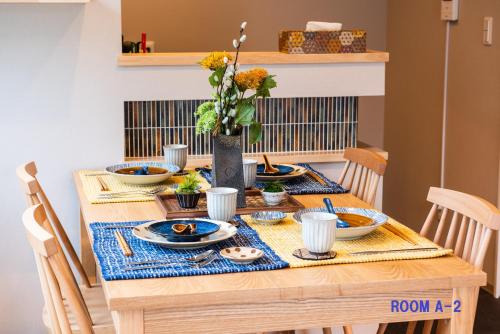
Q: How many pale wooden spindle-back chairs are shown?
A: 4